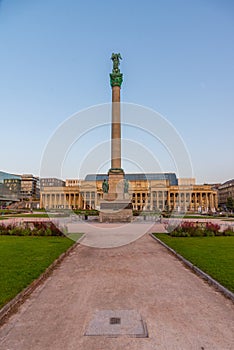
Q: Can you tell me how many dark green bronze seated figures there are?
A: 2